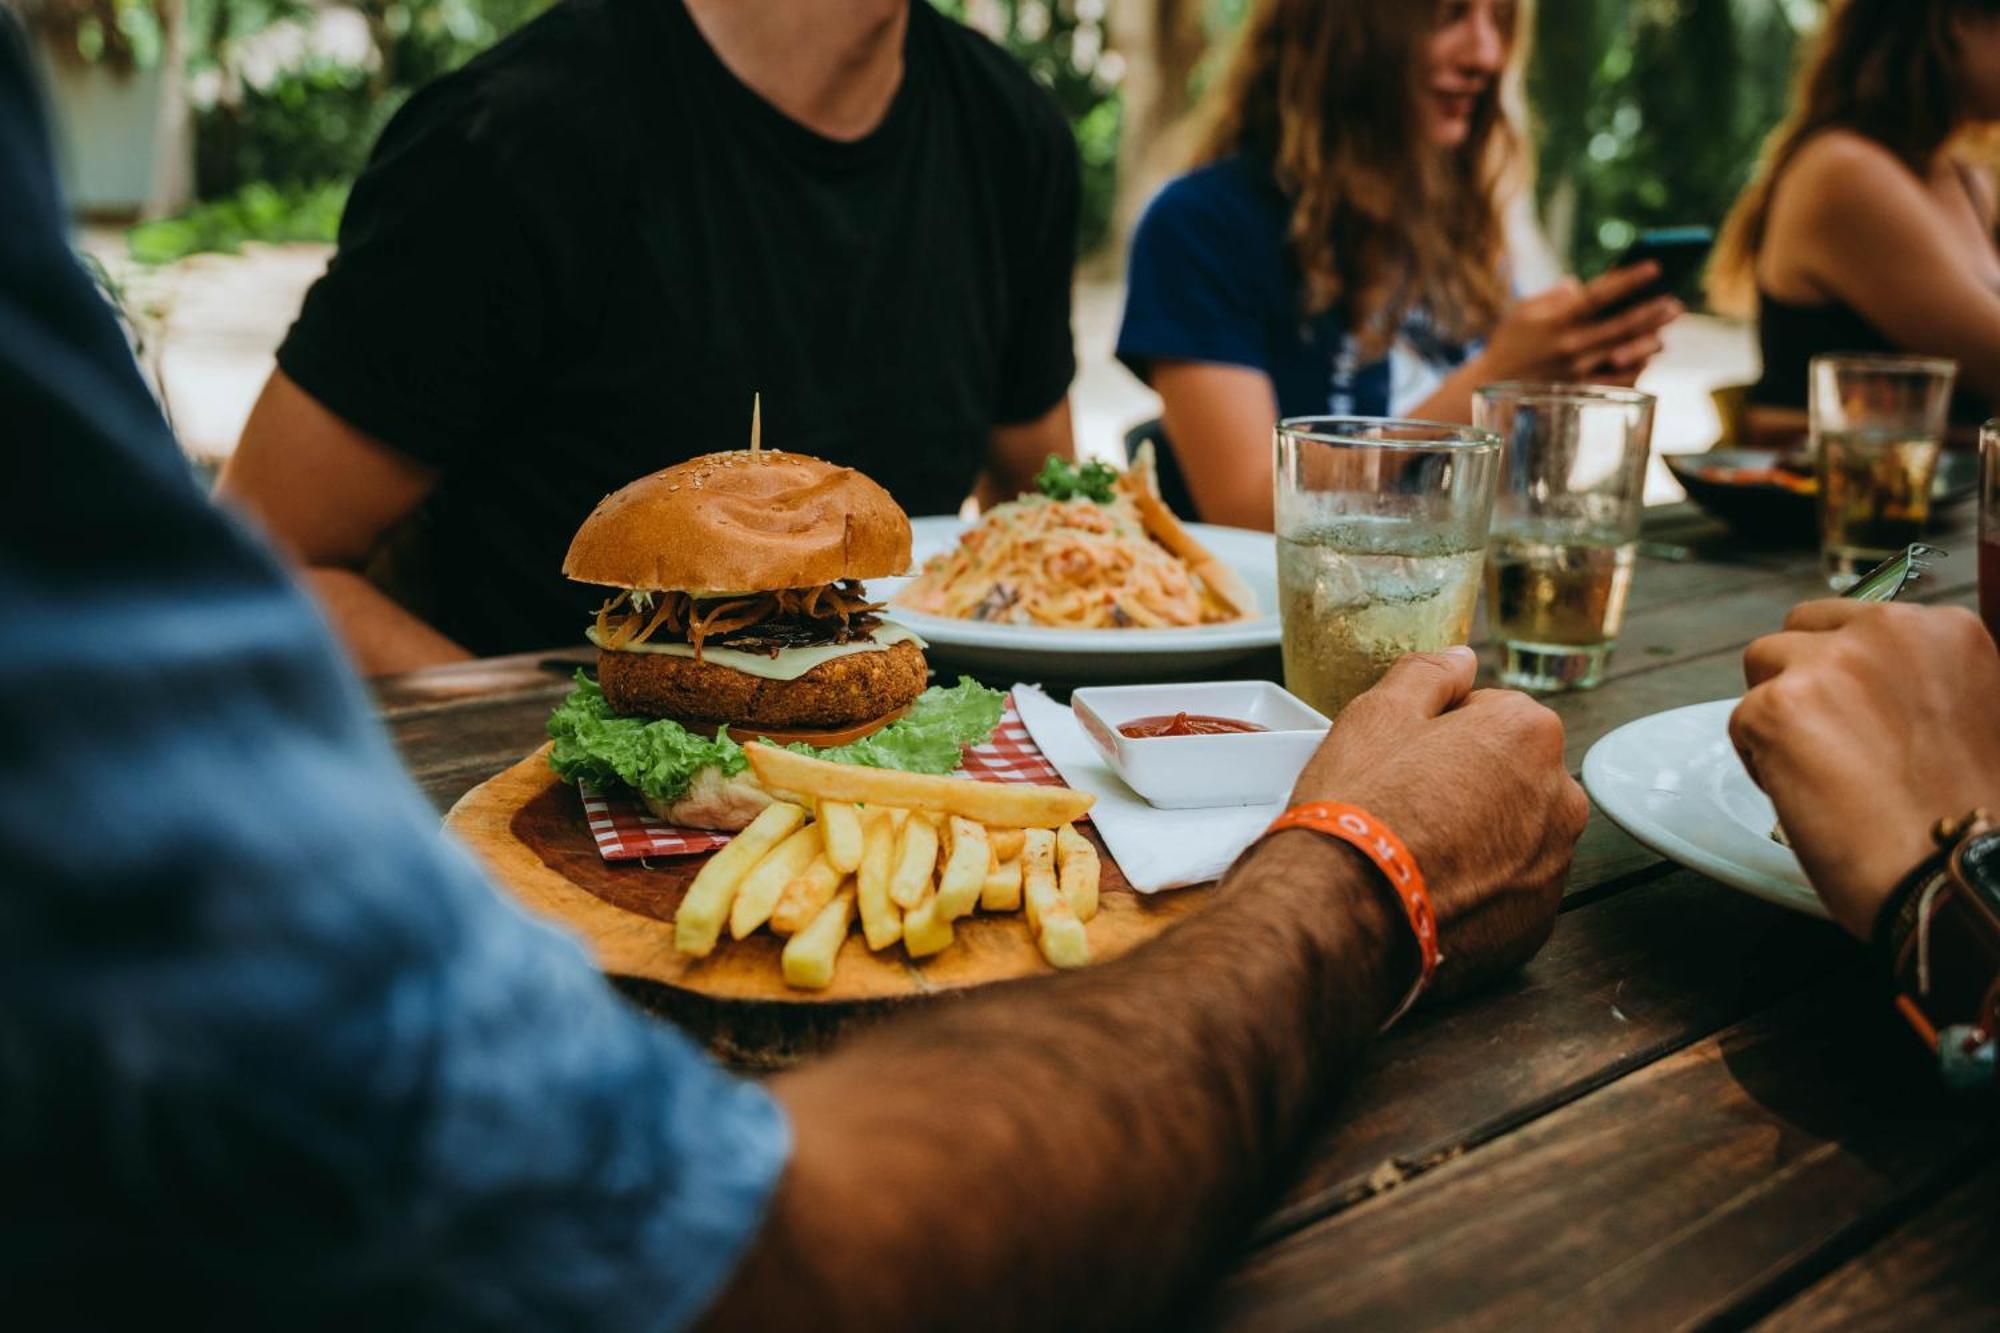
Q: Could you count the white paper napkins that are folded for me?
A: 1